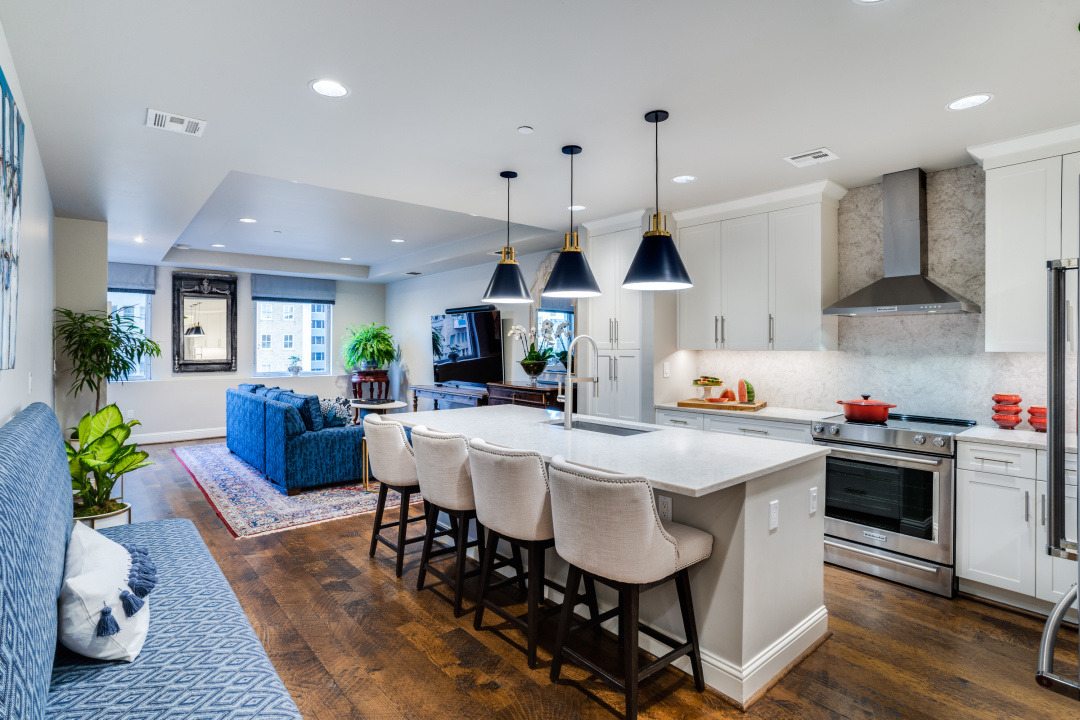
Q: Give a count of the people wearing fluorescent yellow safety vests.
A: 0